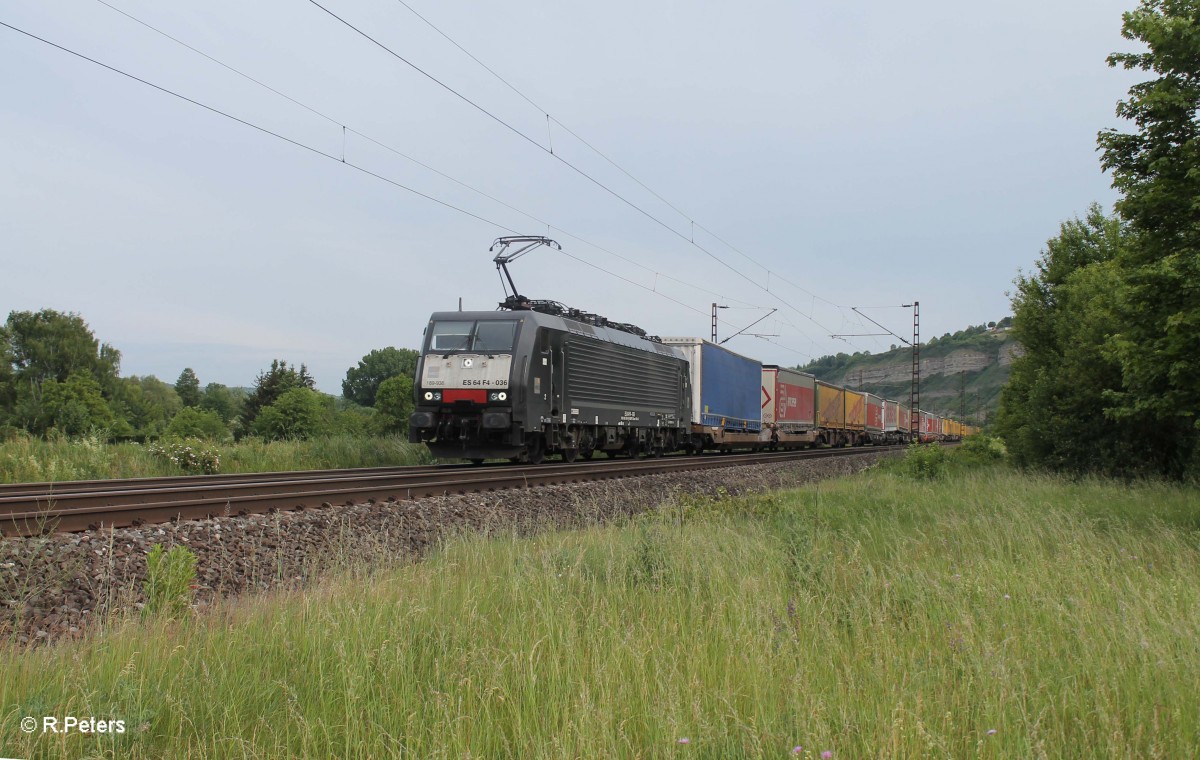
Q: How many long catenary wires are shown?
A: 4